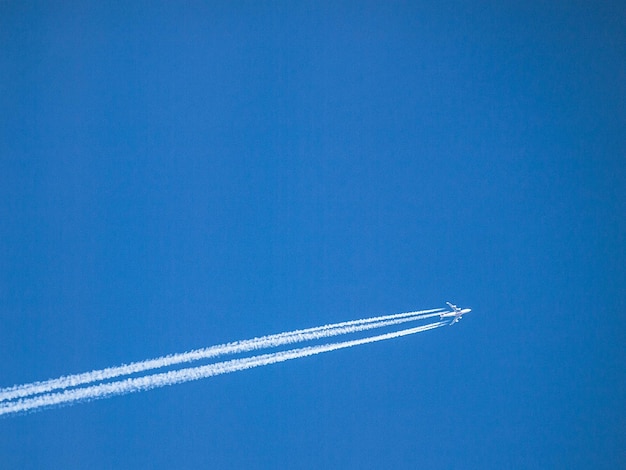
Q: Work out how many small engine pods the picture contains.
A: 4